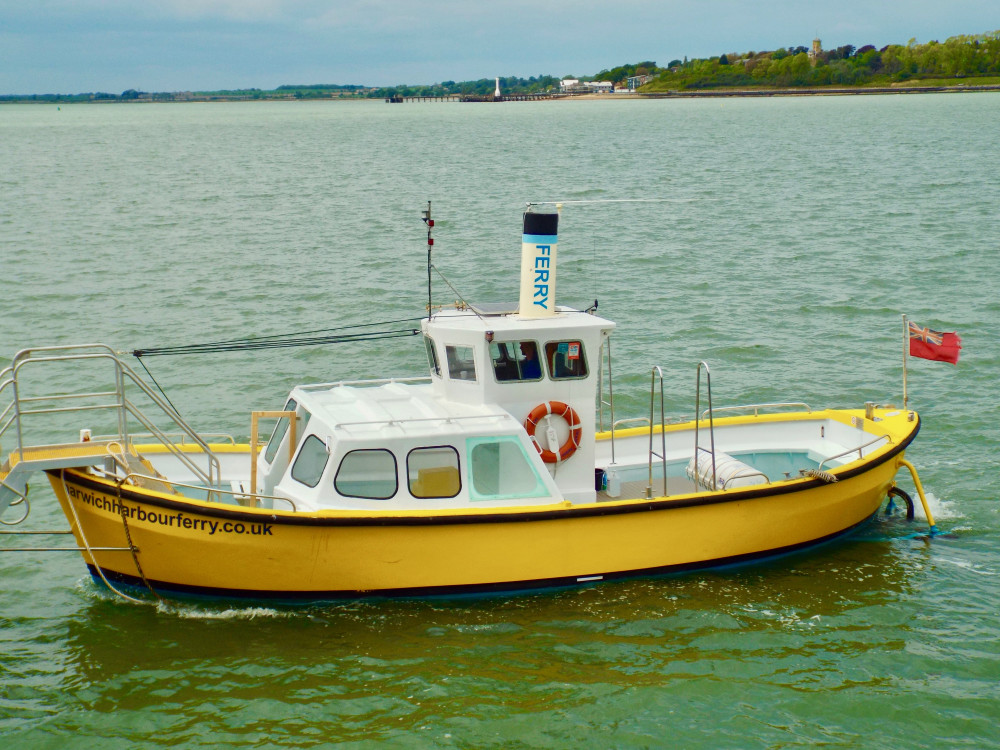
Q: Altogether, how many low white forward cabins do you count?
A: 1